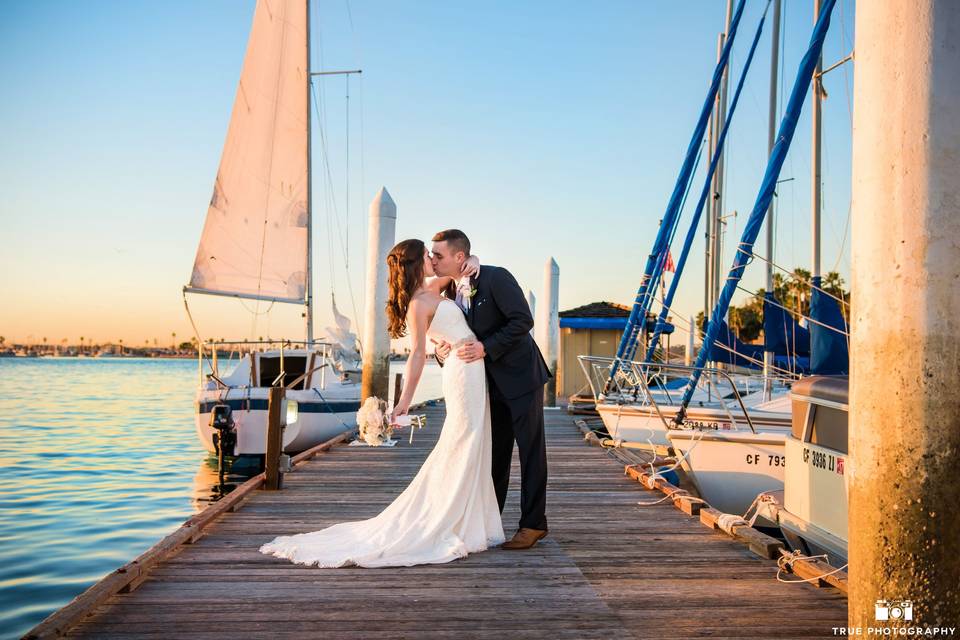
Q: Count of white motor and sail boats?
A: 4